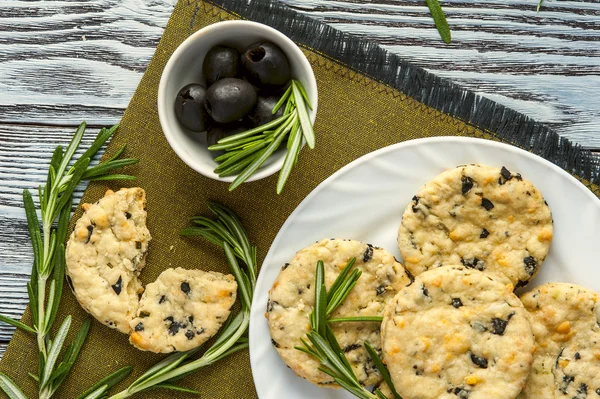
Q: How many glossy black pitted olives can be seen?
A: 6